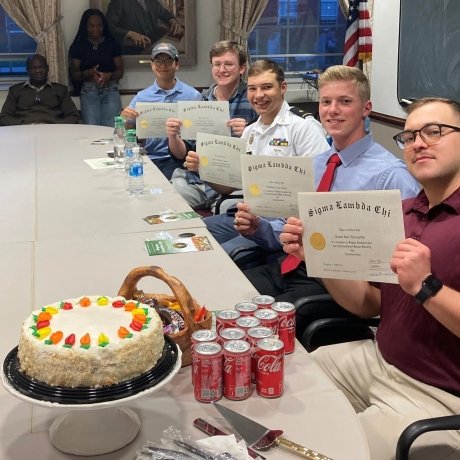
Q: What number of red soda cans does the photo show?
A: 12